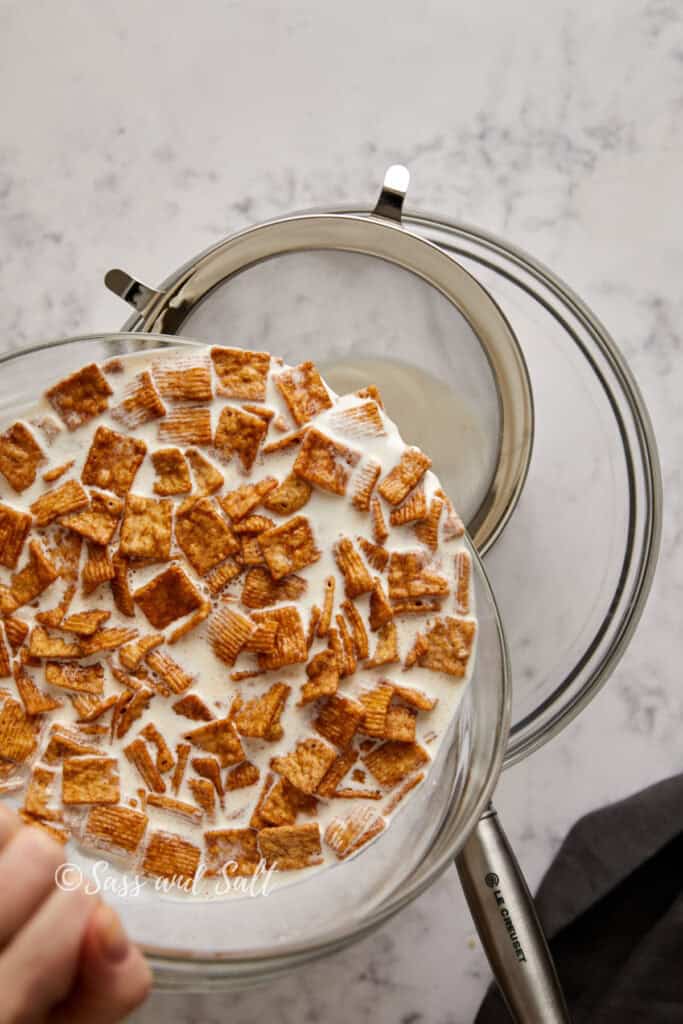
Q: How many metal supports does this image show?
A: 2